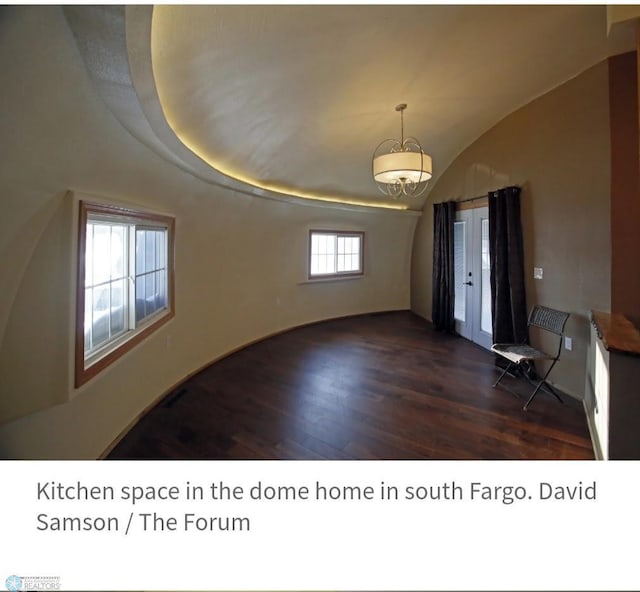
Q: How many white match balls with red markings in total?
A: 0